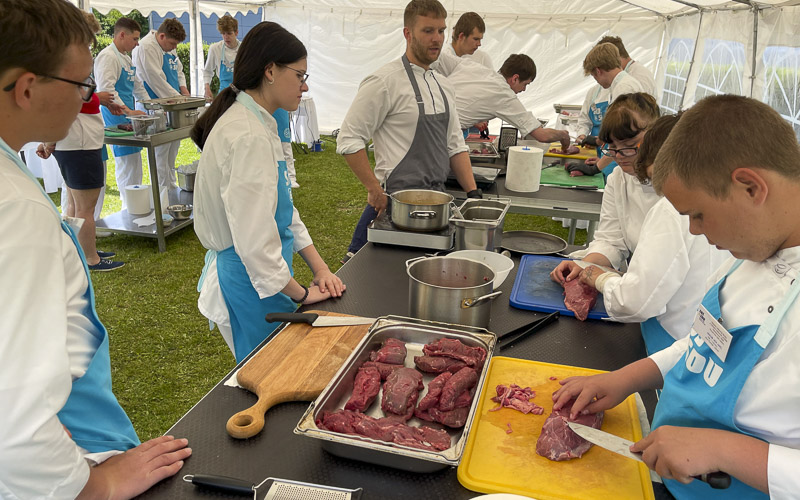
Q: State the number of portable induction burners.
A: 1